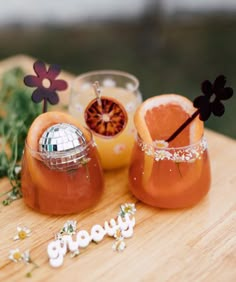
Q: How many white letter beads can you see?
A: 6